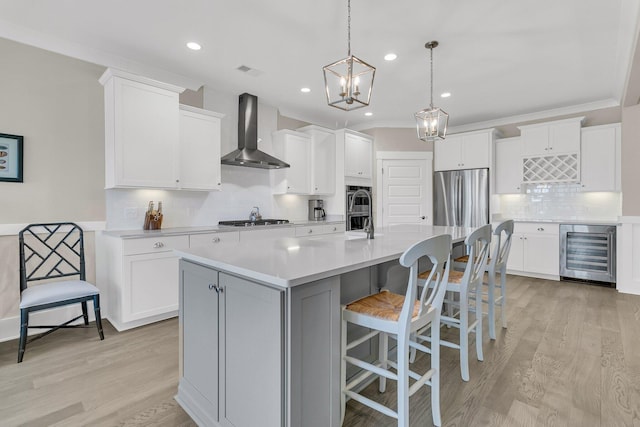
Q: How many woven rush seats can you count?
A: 3